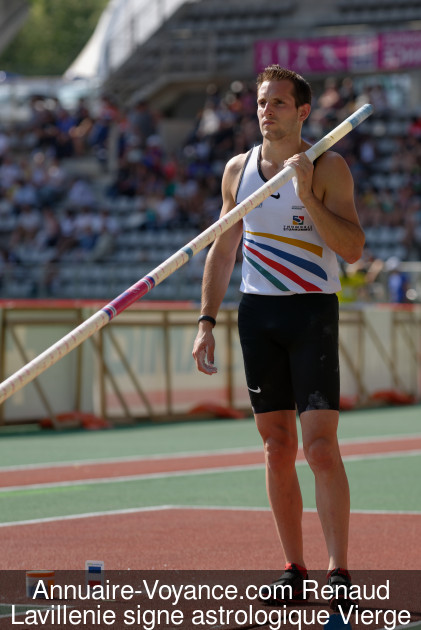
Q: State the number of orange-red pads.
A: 4